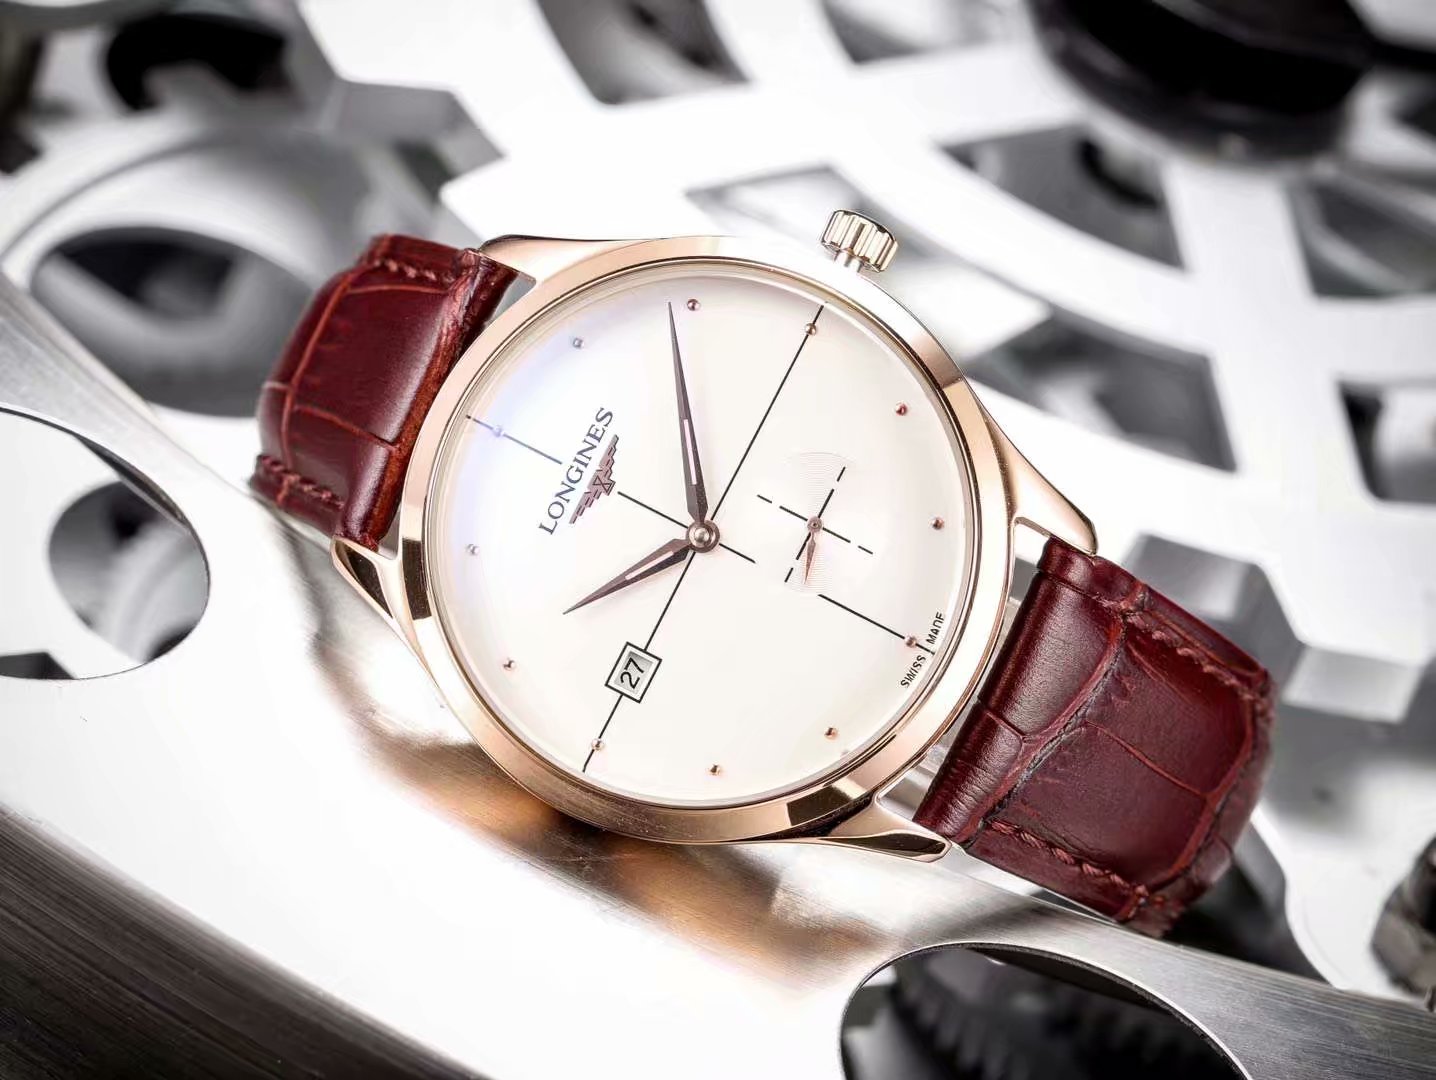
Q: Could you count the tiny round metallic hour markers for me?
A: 12